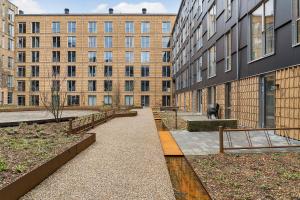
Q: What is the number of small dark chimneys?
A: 4